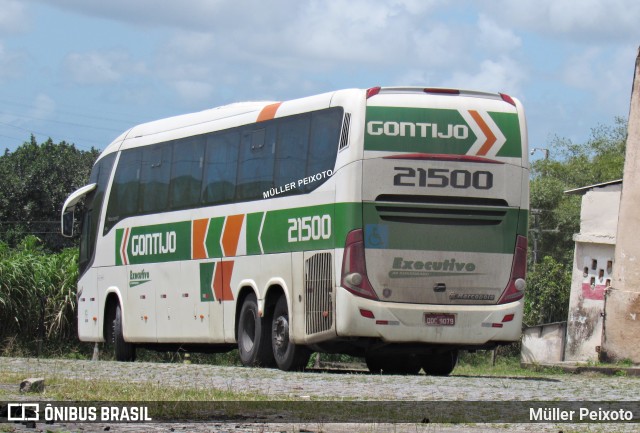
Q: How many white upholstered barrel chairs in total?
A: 0